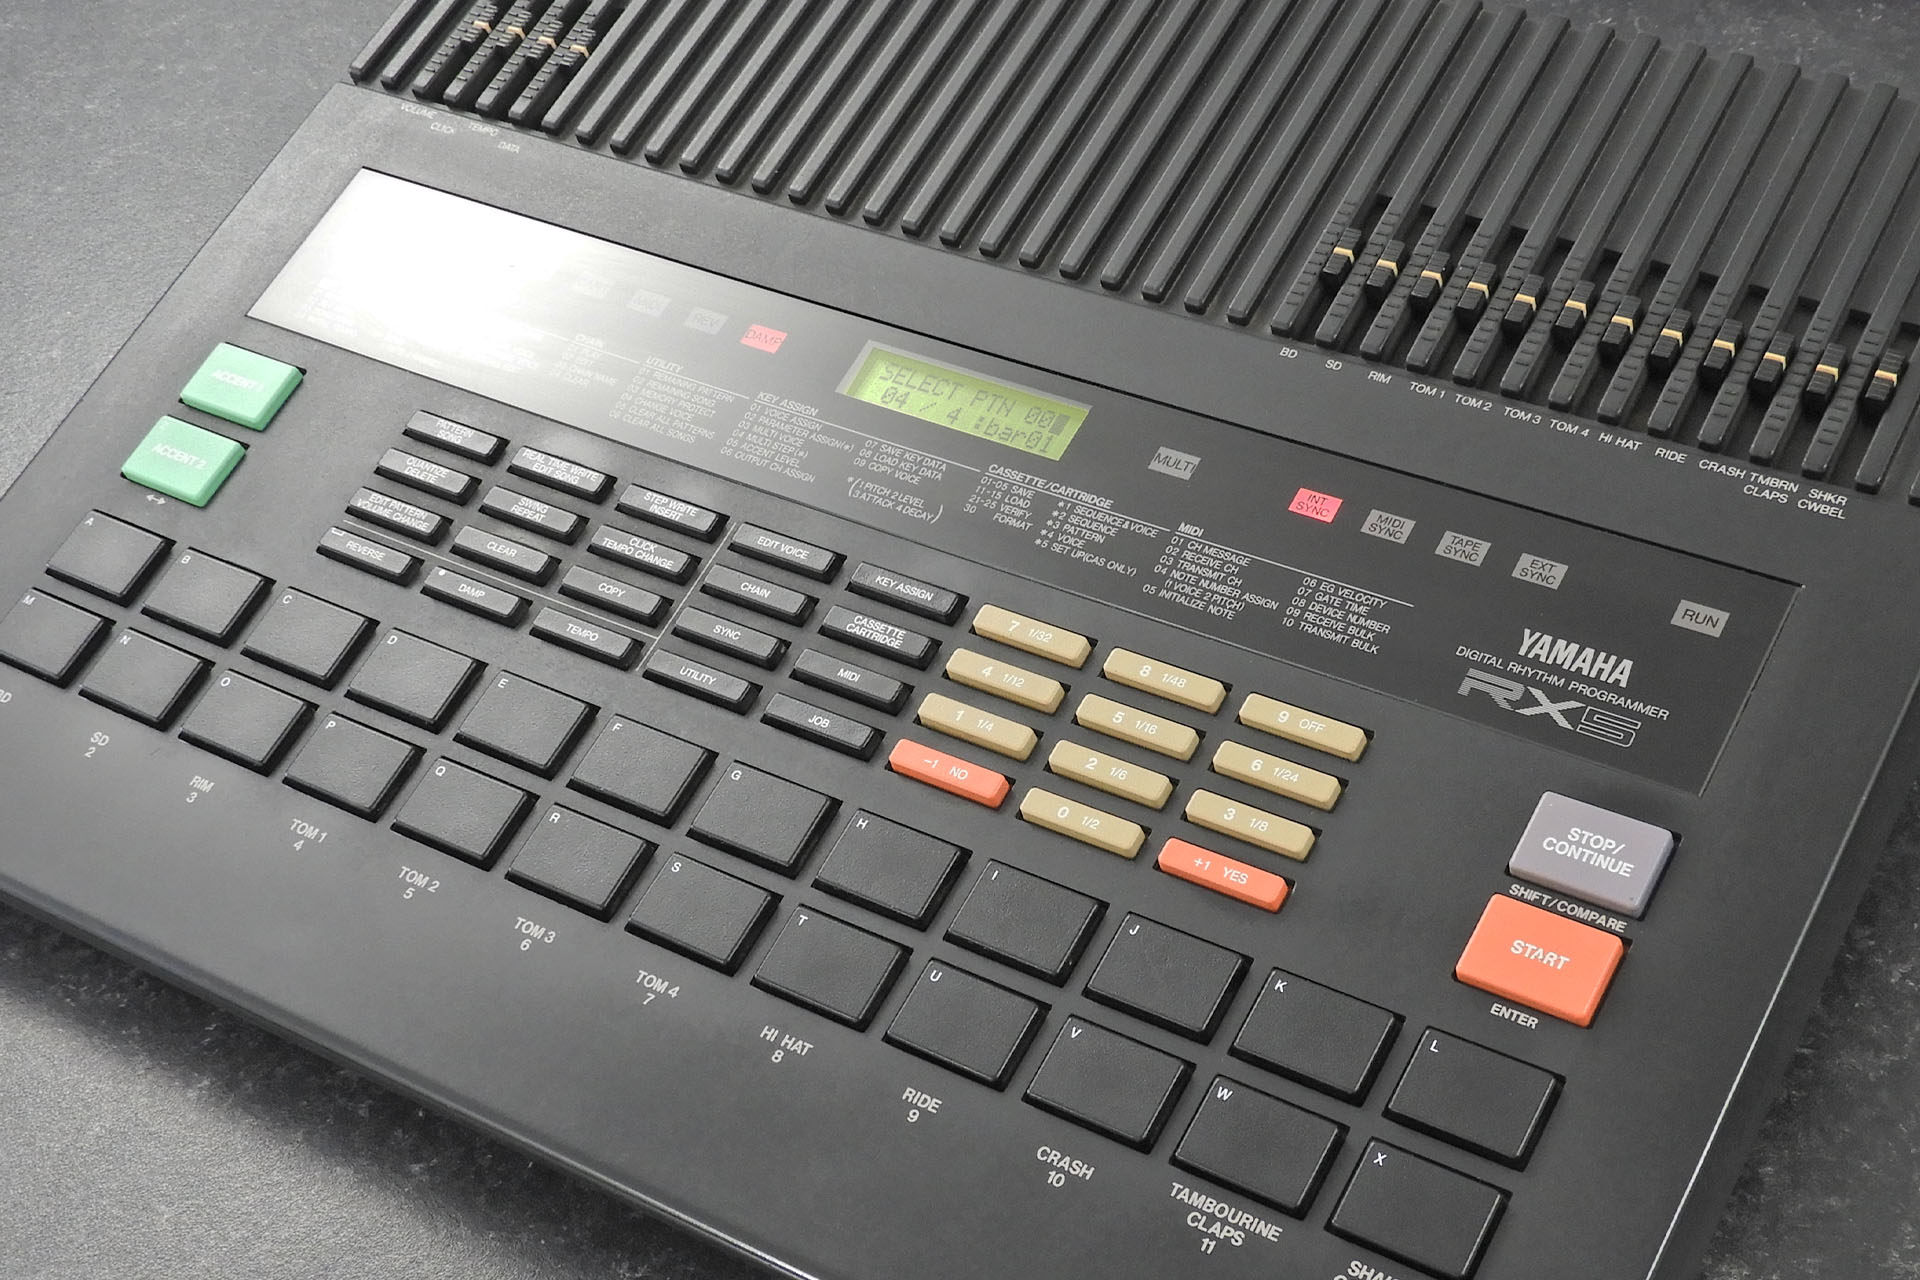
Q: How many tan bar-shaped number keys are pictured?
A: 10